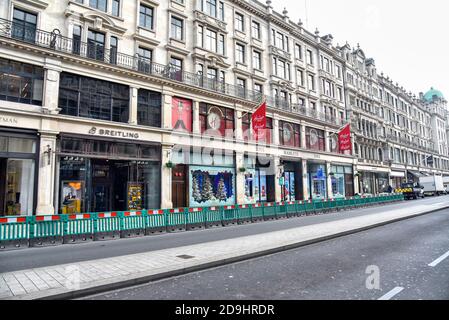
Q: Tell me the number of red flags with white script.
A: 2